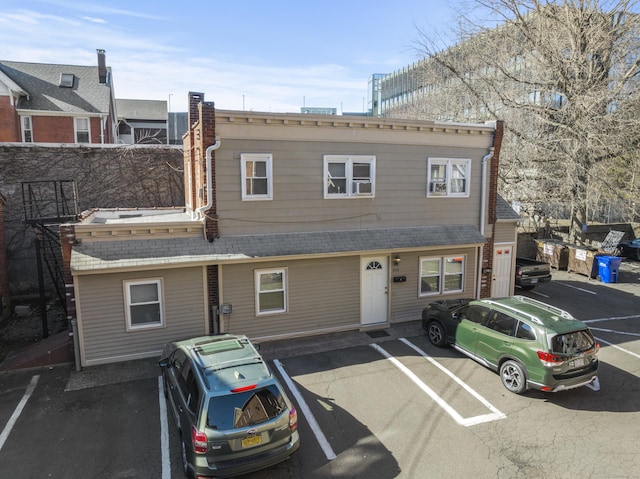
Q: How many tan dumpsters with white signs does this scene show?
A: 2